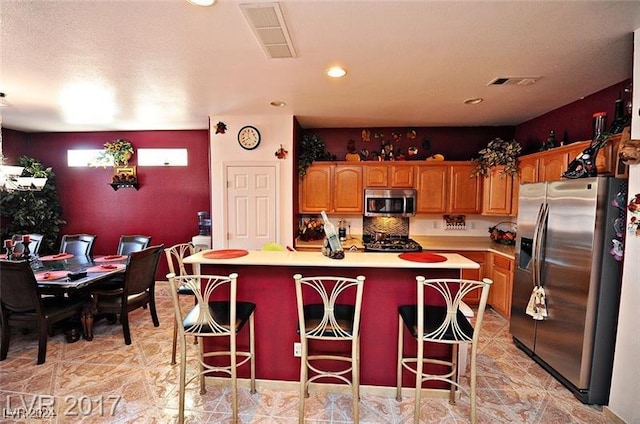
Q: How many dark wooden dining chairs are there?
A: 5